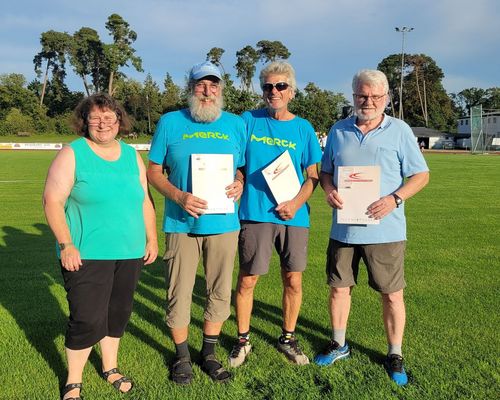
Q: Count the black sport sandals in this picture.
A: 4